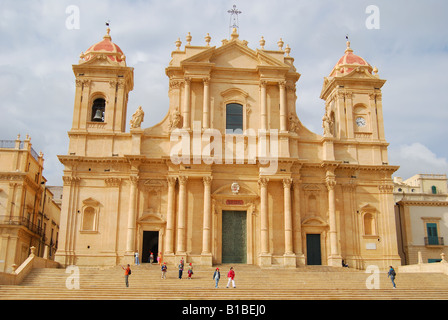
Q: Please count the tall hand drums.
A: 0